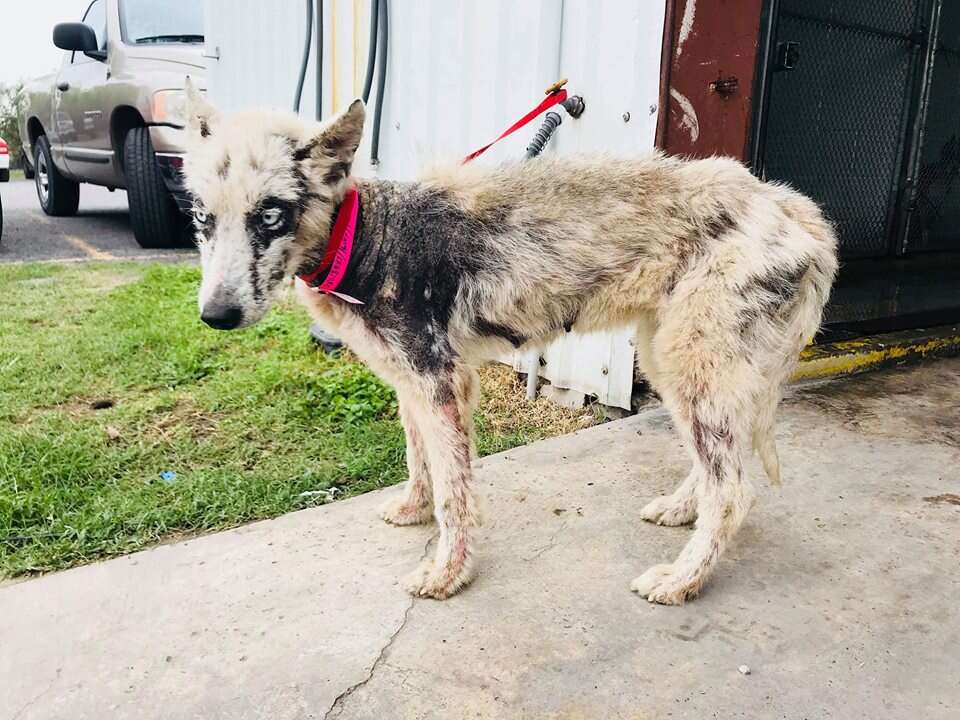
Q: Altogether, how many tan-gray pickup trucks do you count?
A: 1